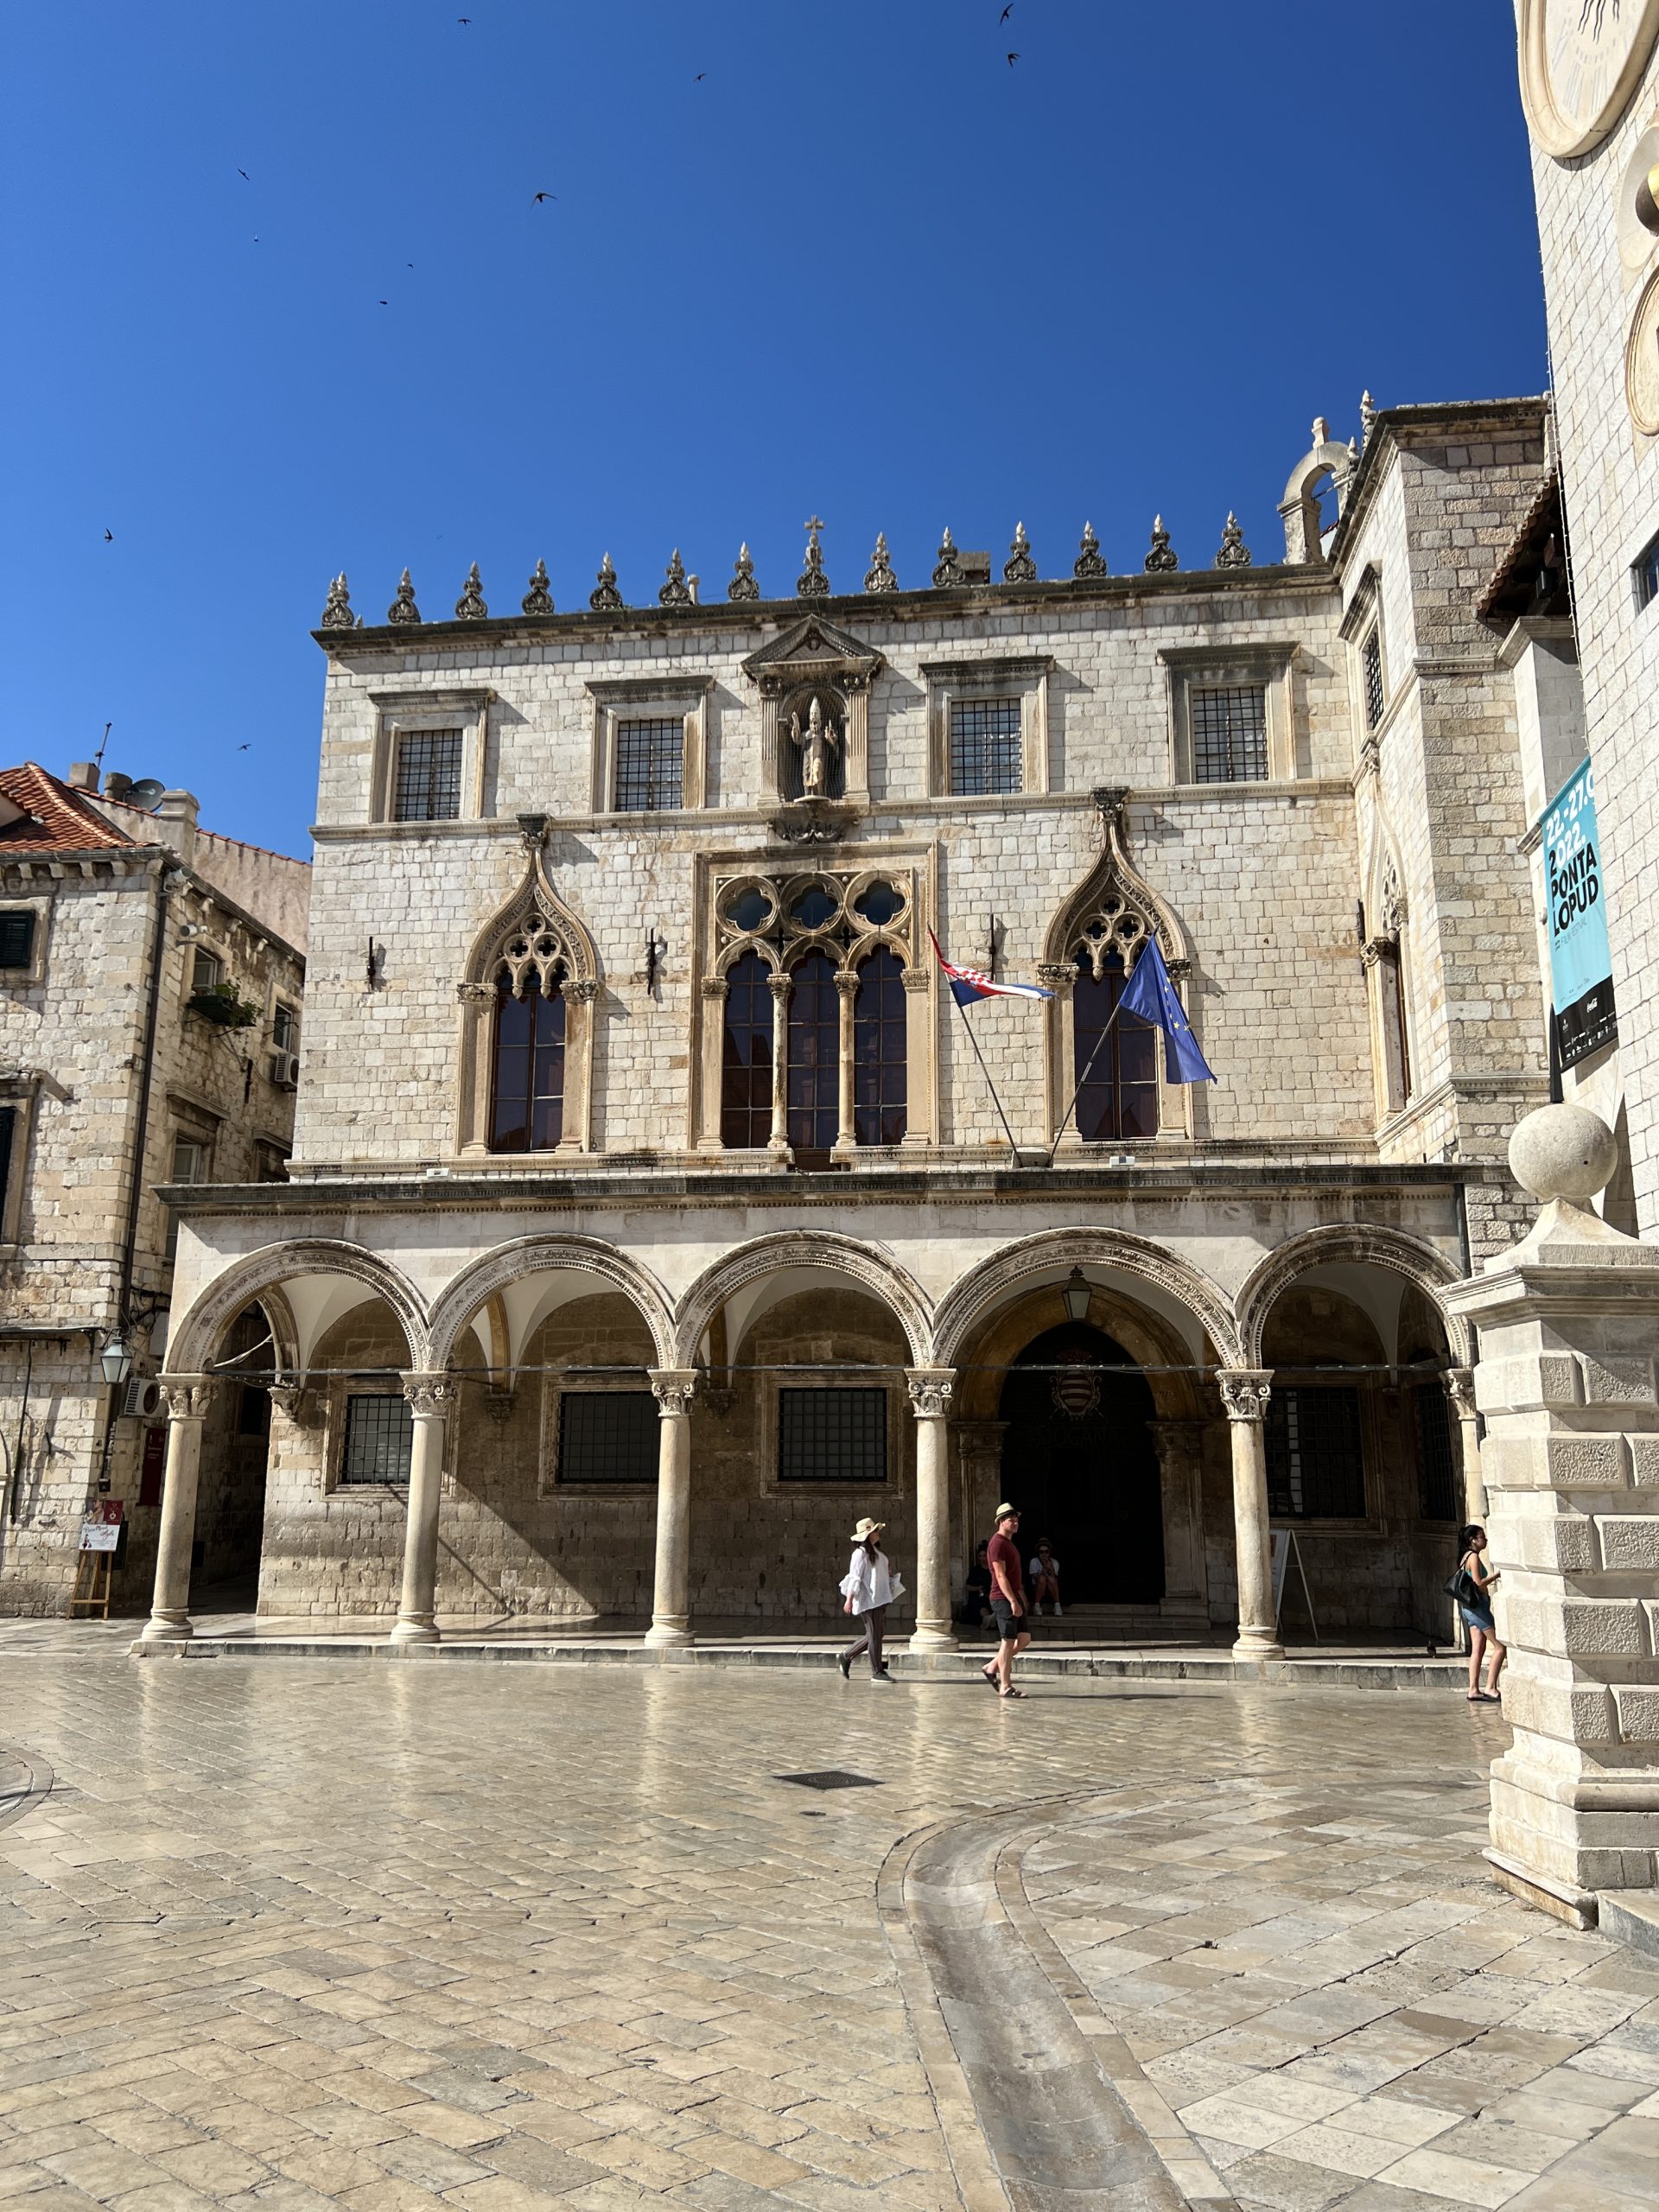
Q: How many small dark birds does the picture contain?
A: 11